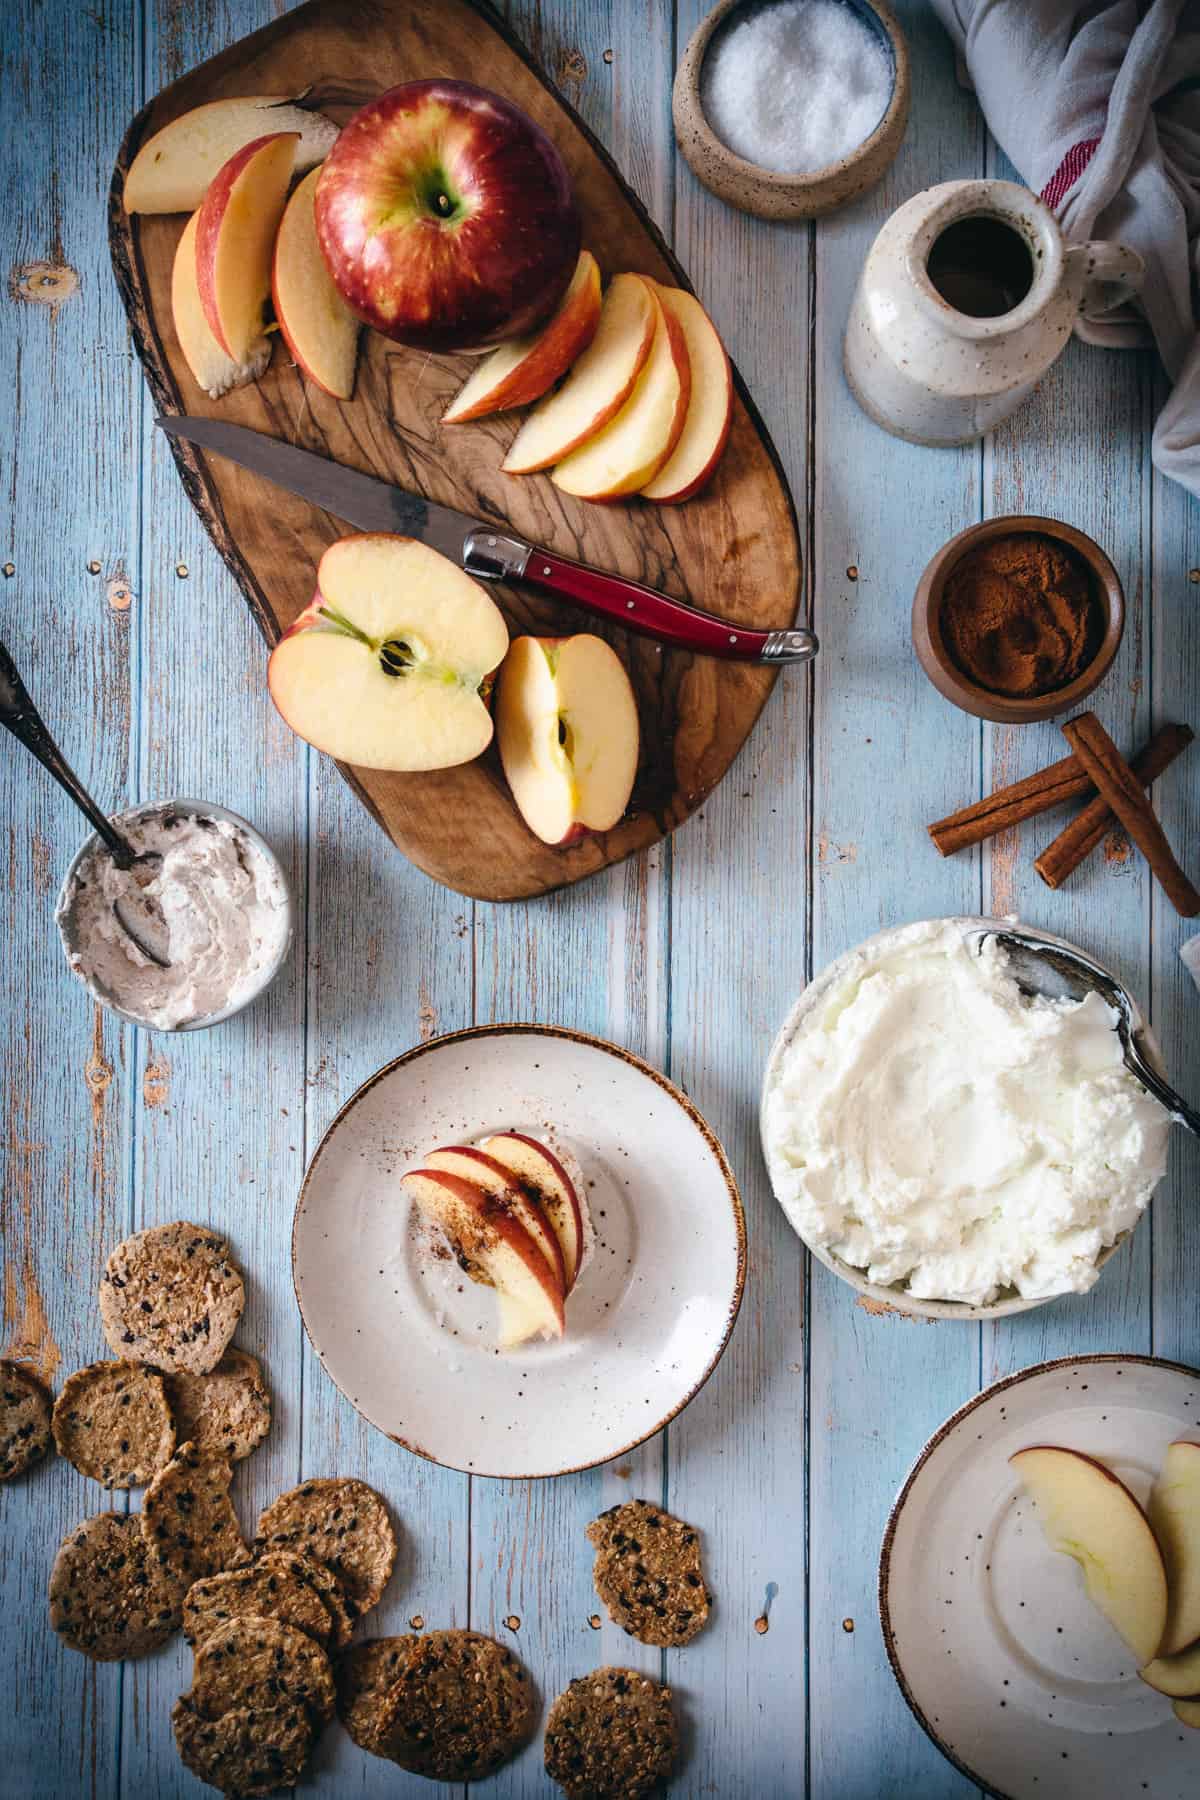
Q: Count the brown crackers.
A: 15